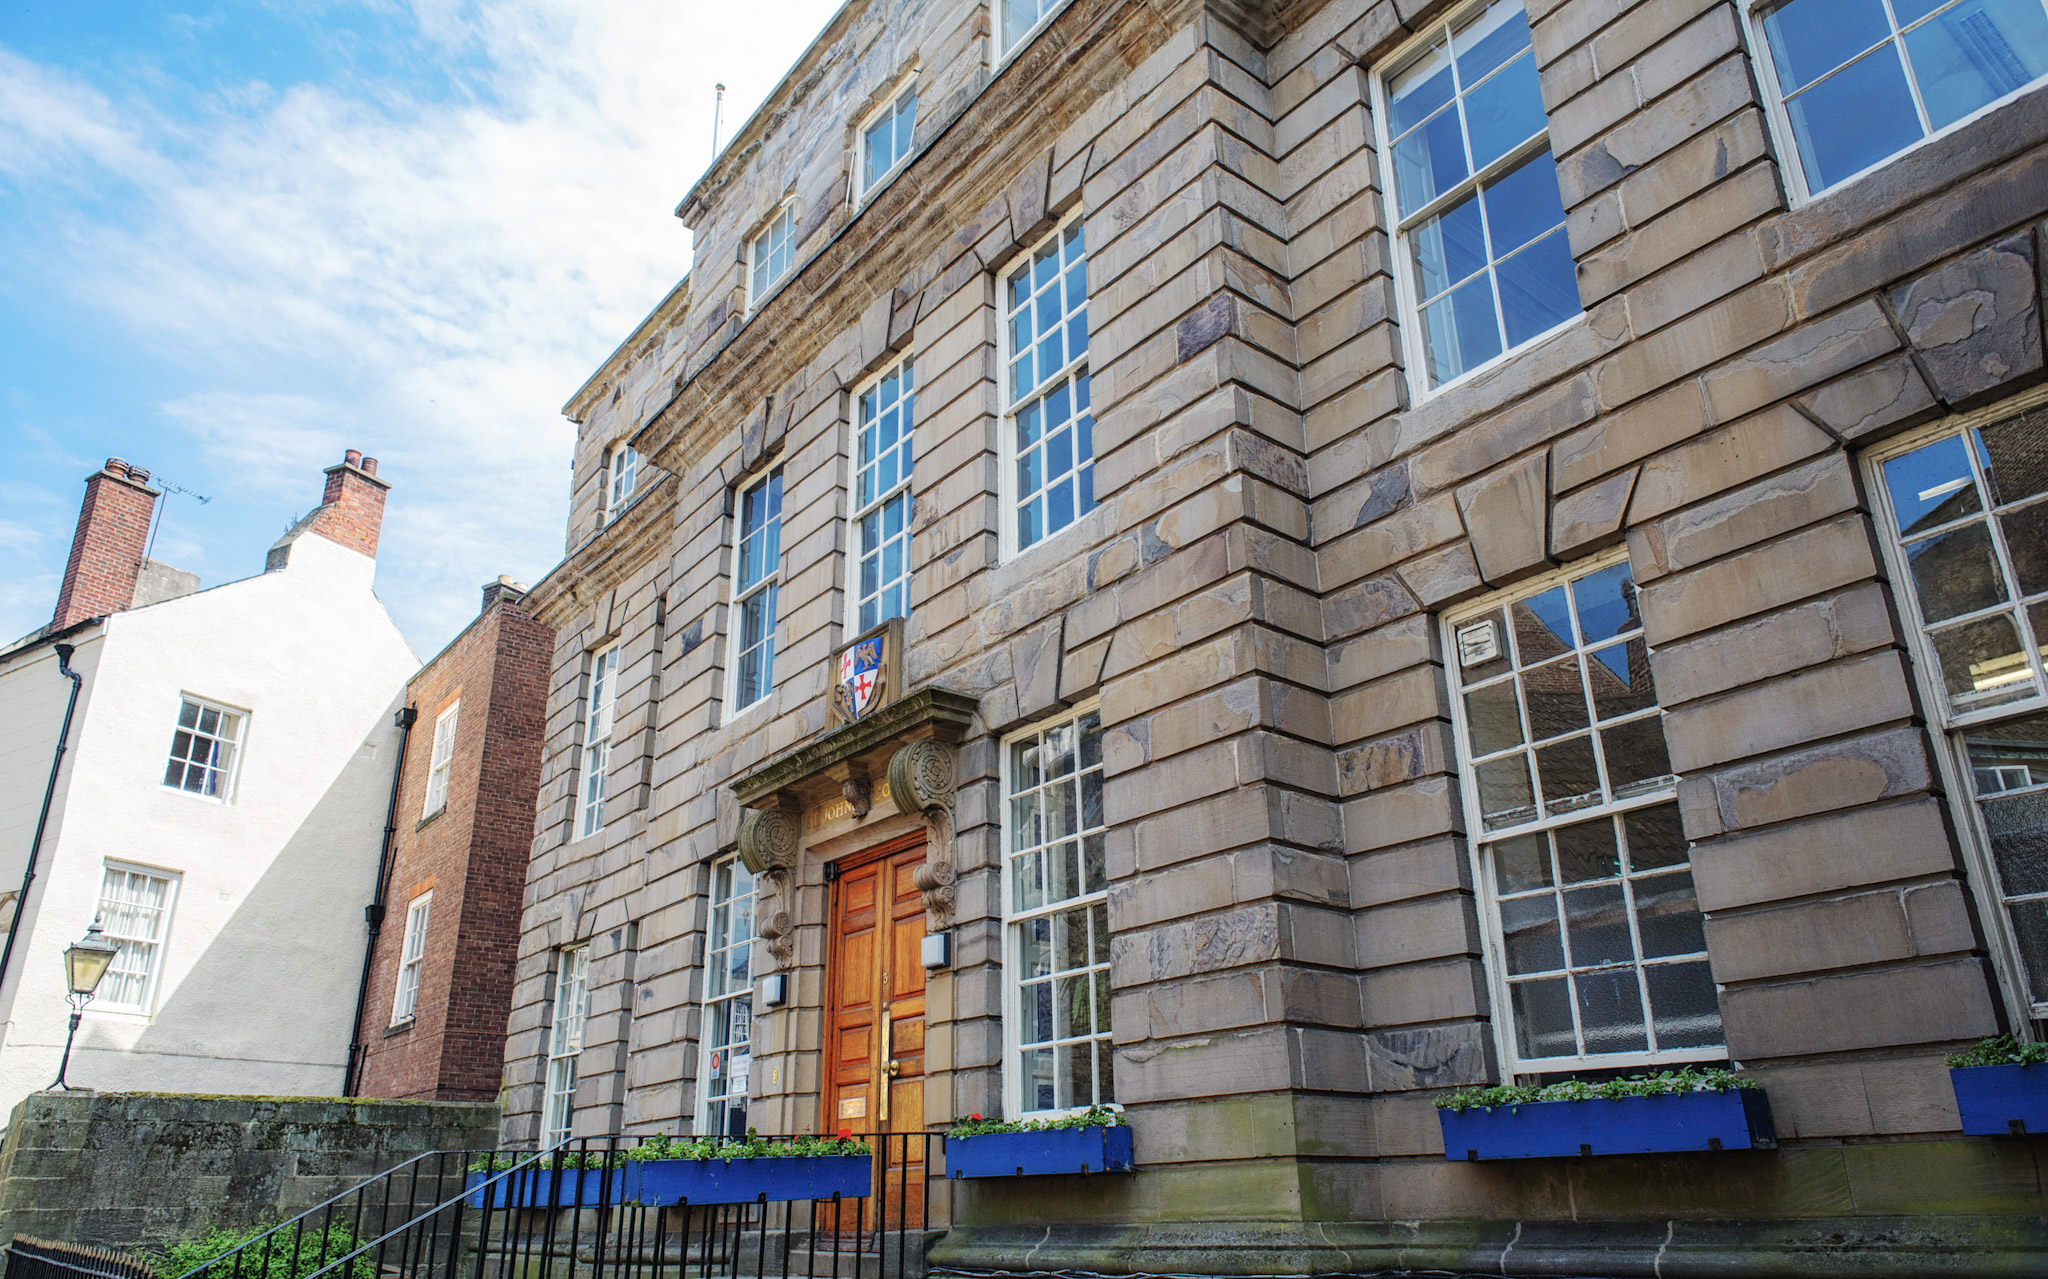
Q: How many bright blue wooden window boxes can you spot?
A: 5